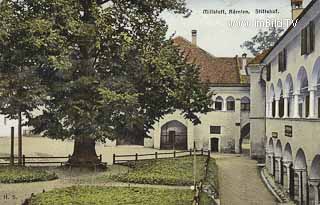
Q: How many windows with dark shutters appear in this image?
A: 3